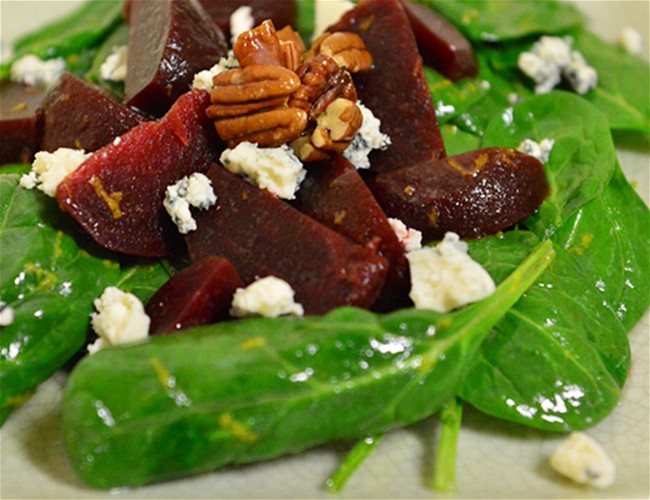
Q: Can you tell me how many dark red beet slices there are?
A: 11